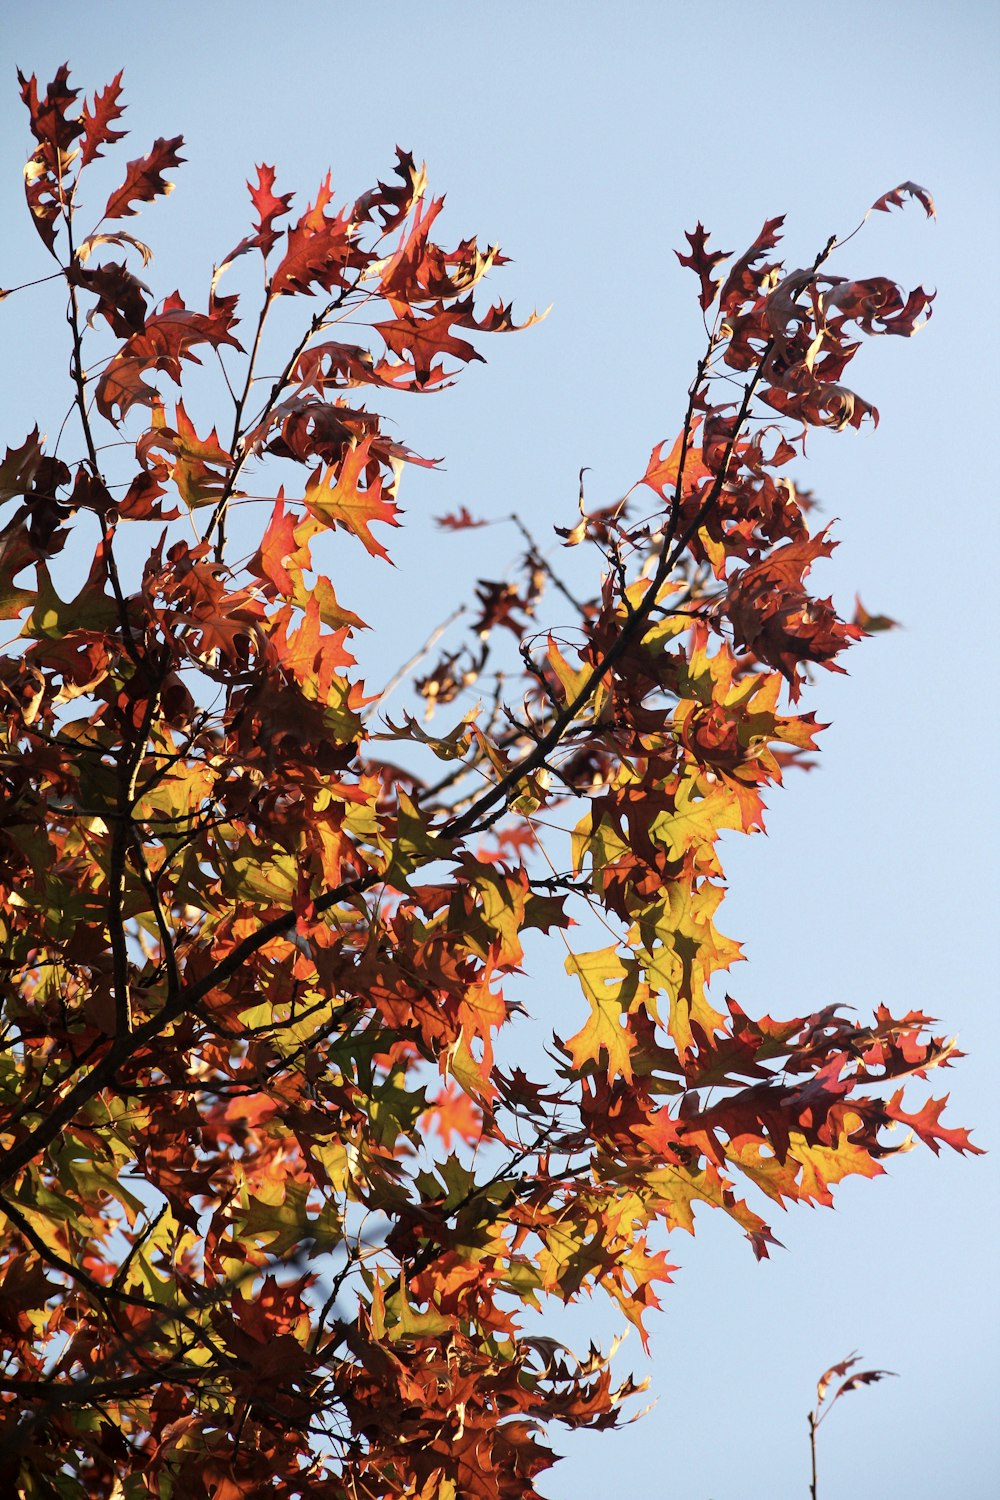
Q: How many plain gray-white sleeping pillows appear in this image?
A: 0